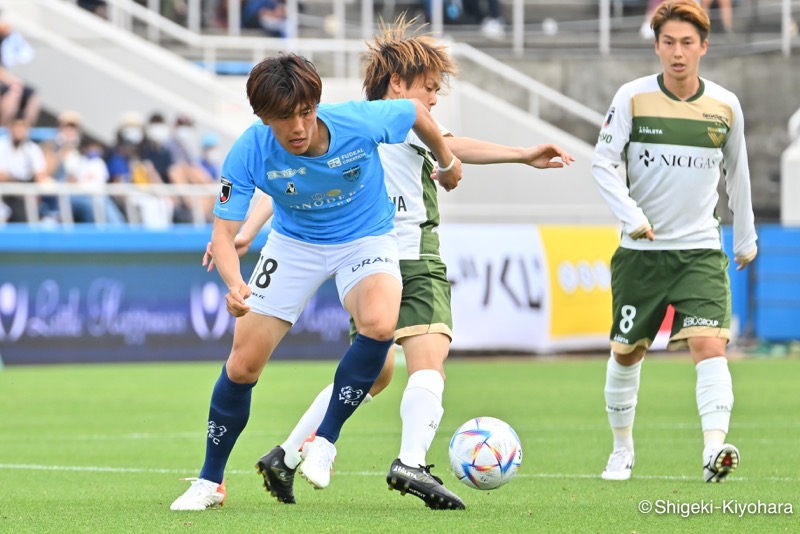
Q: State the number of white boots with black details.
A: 2